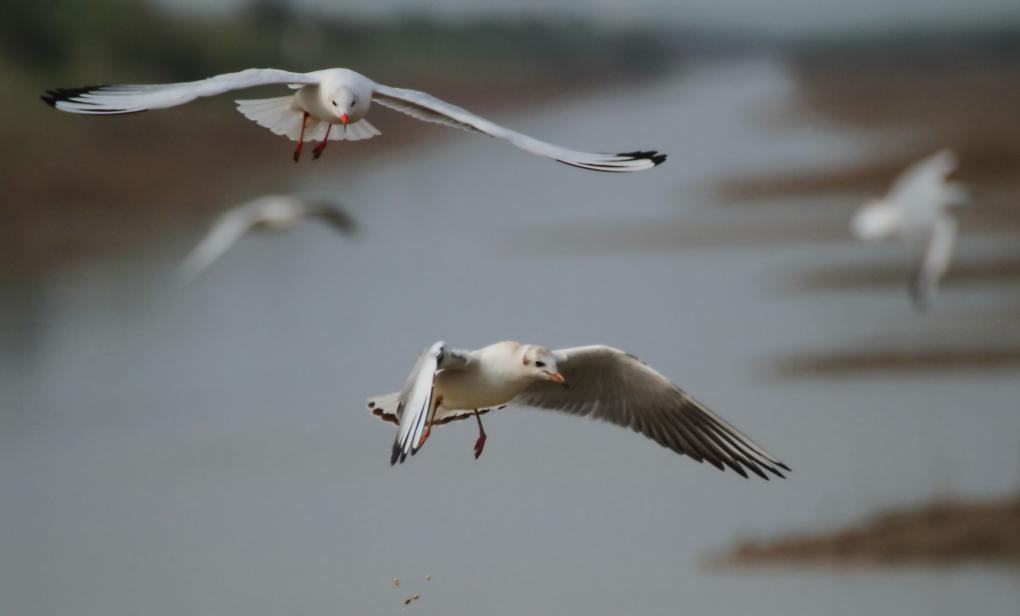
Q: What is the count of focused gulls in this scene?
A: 2